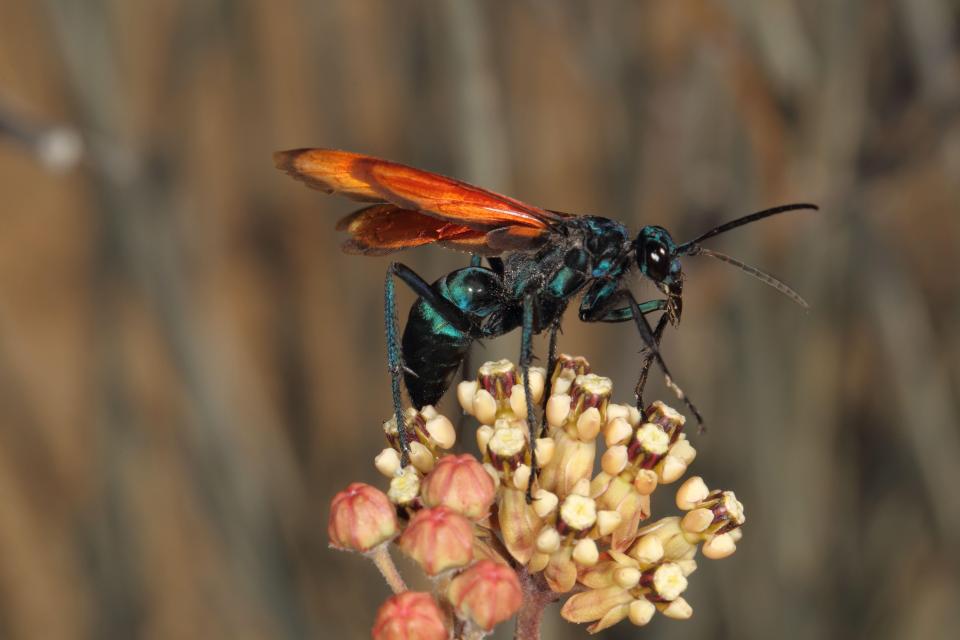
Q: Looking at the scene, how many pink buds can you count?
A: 5